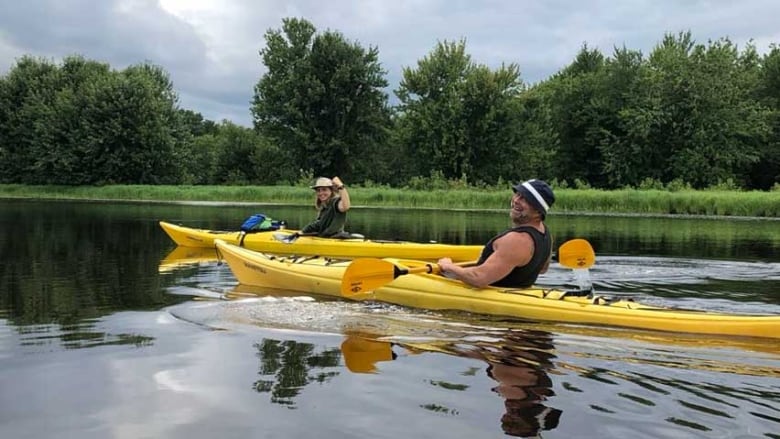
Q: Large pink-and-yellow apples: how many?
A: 0